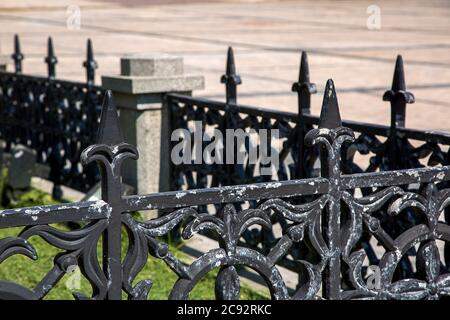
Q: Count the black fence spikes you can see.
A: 8